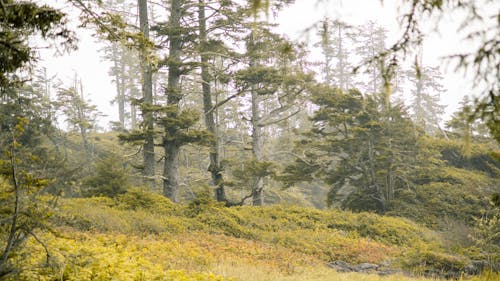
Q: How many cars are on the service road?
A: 0